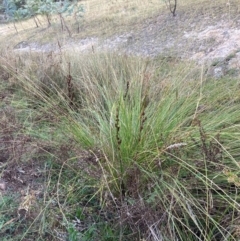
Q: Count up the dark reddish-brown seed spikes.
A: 4